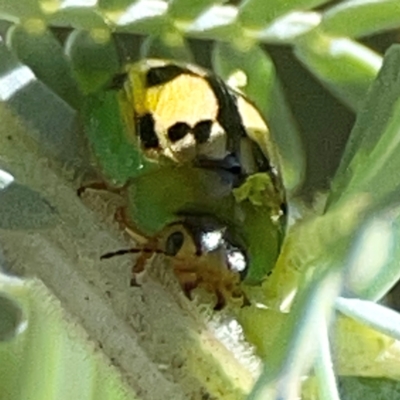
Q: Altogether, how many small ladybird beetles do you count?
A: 1